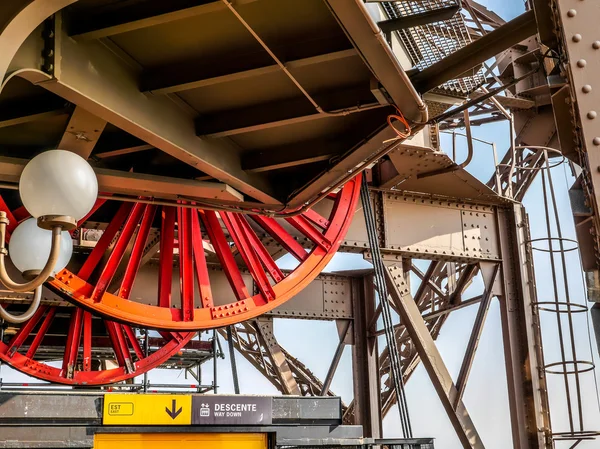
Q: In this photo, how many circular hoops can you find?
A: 5